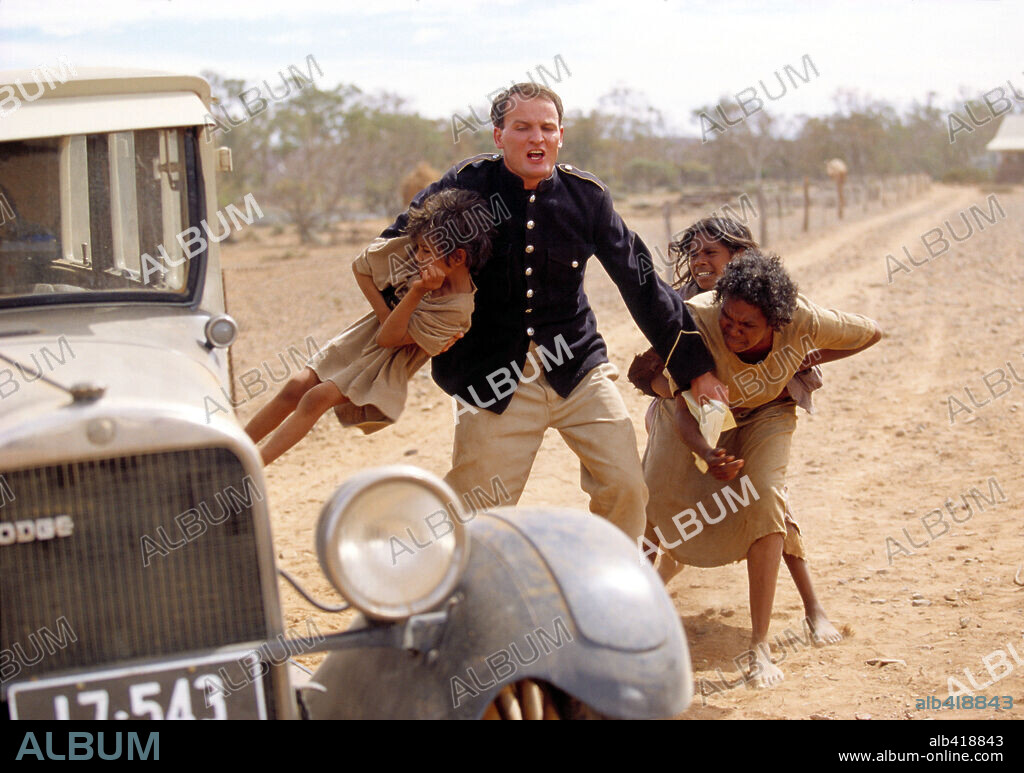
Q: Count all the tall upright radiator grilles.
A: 1